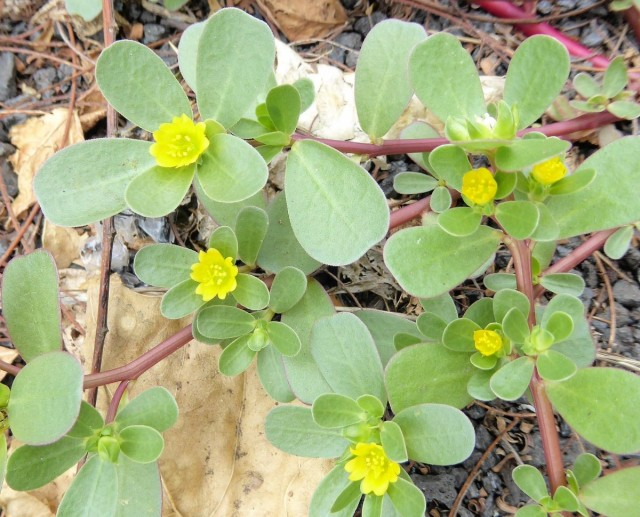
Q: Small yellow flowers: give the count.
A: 6